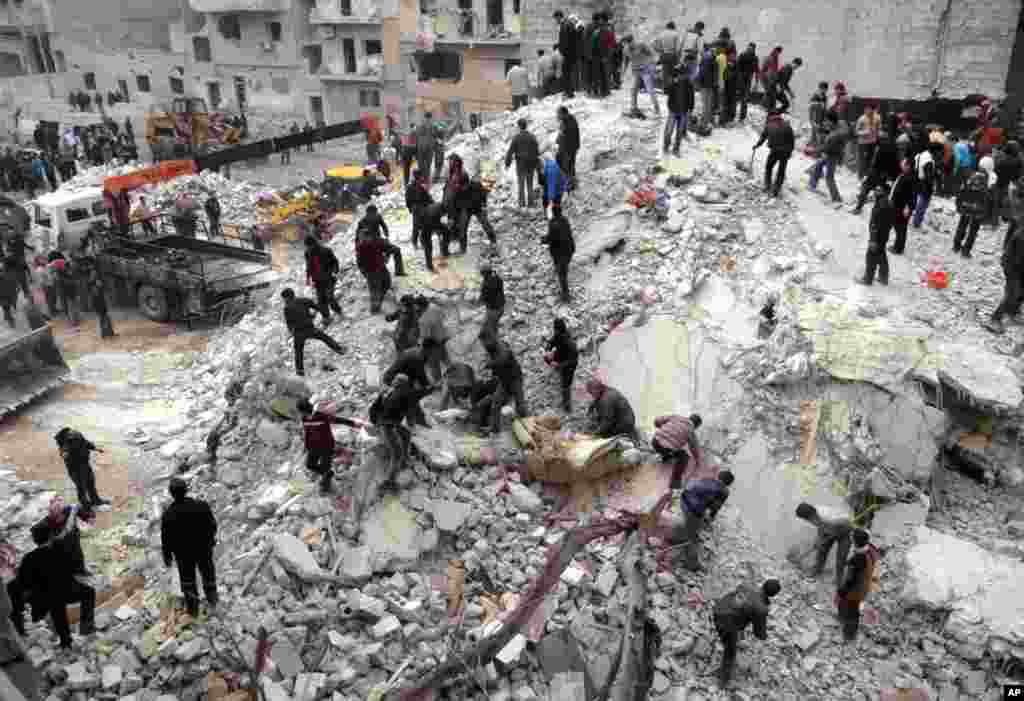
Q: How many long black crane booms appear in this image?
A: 1